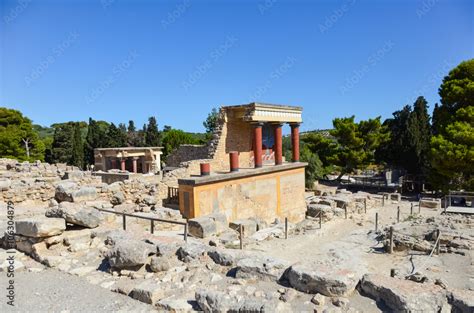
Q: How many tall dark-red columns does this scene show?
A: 3